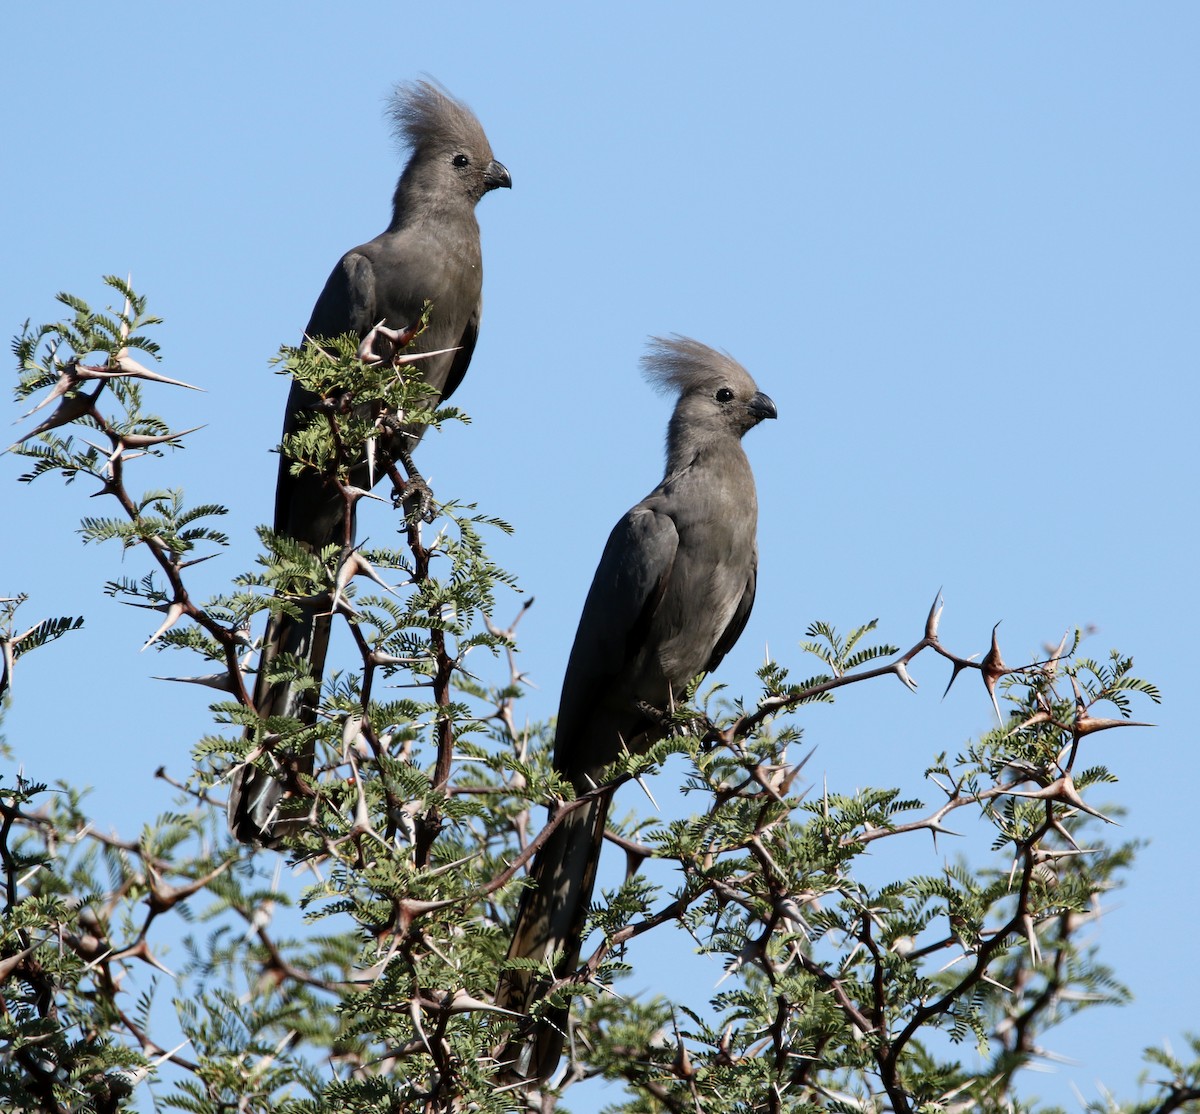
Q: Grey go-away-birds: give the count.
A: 2